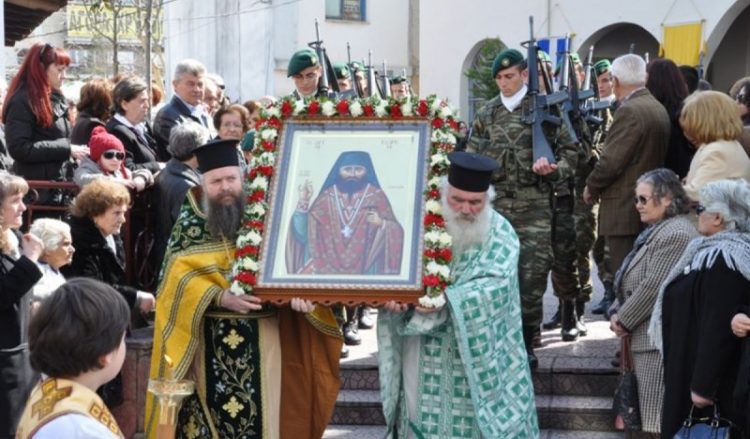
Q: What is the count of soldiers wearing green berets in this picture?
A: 8